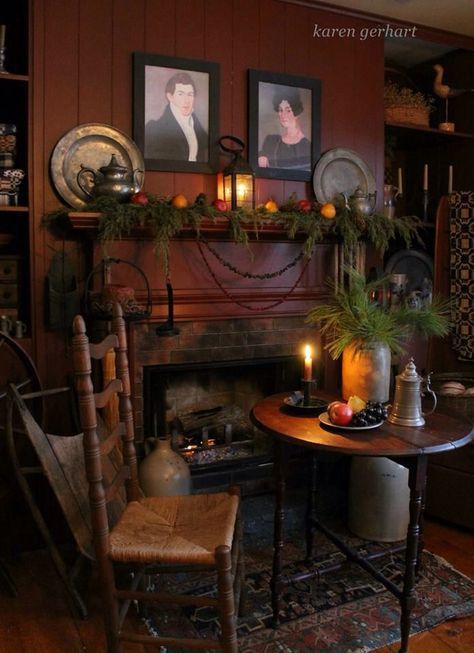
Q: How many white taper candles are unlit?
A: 3